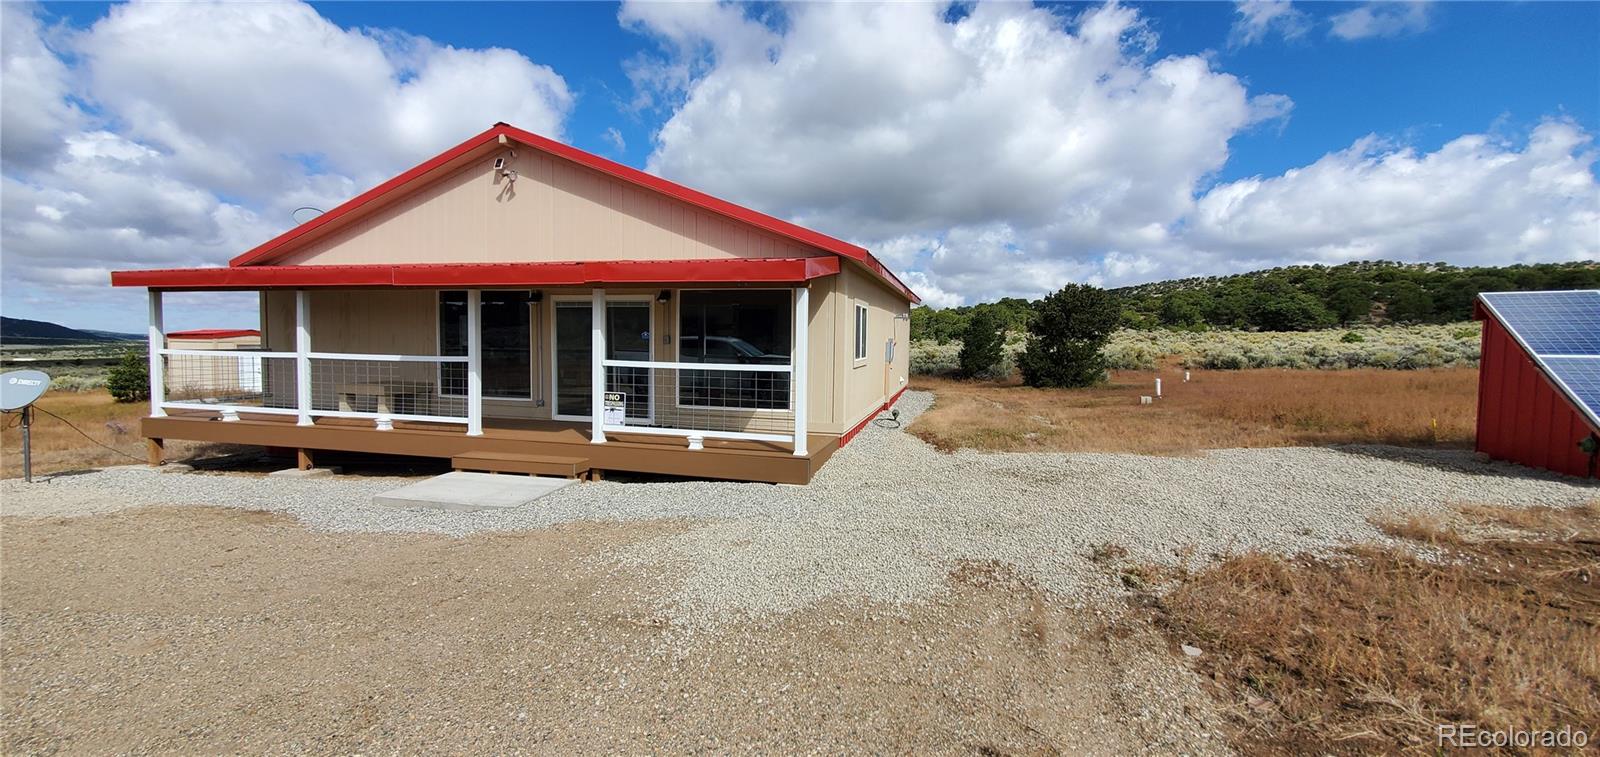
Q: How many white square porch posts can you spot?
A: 5